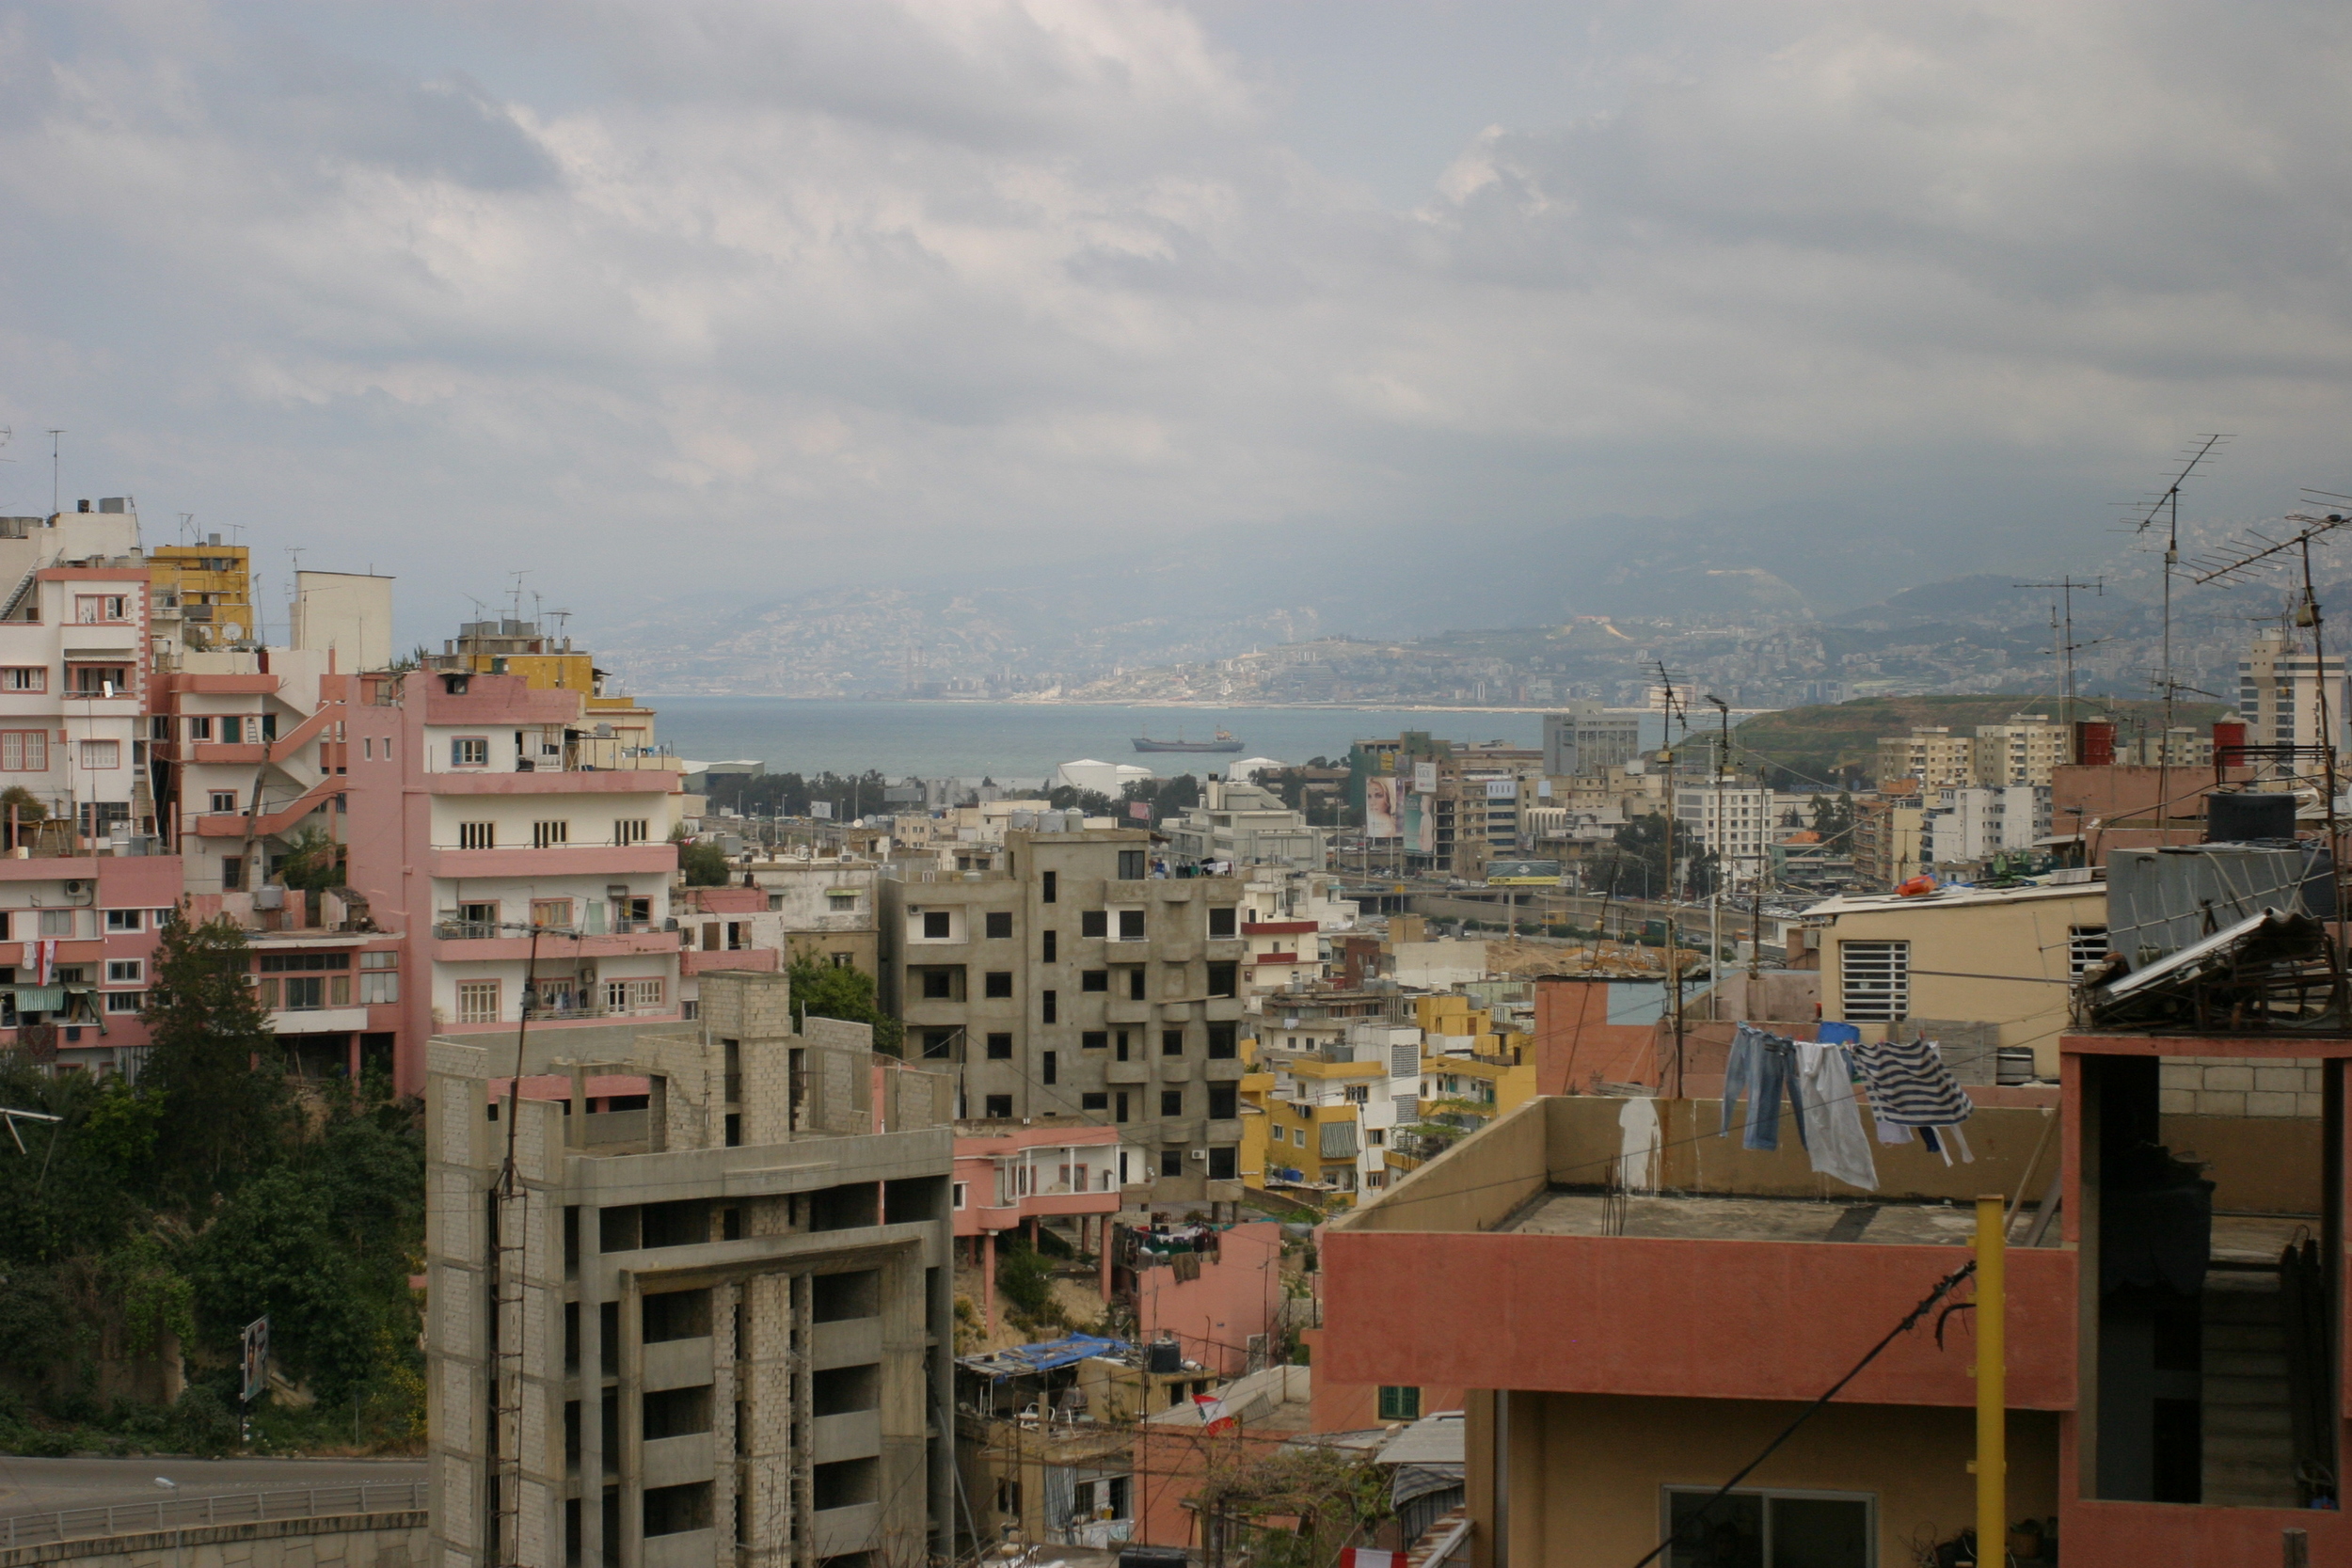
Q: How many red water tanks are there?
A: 2